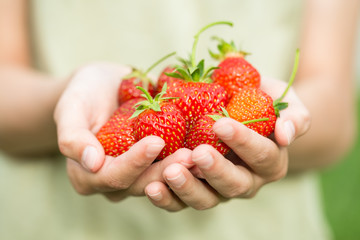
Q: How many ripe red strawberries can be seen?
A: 8